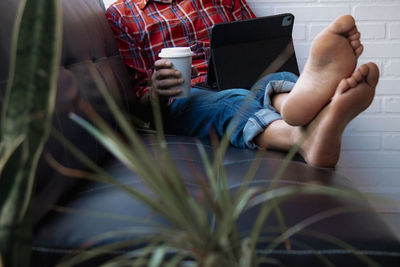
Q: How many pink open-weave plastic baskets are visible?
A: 0